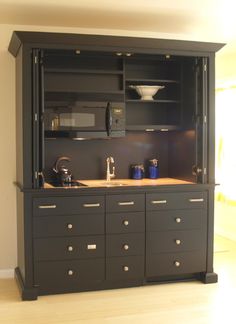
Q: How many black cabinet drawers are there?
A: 12